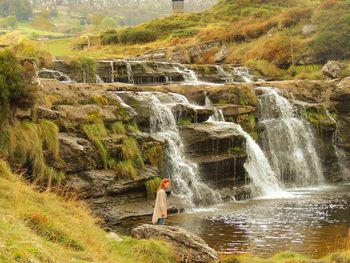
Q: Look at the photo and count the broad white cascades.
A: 3